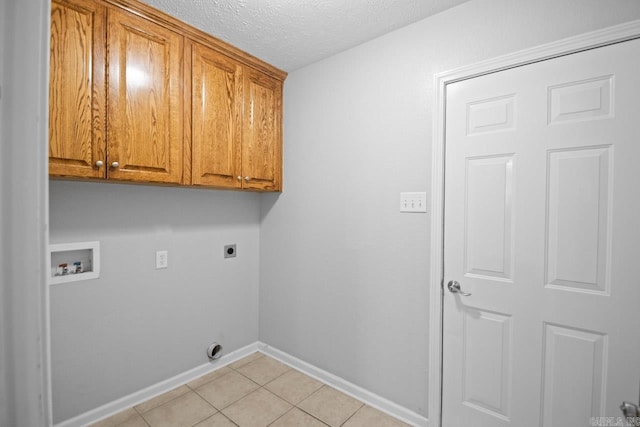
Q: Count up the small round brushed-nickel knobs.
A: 4